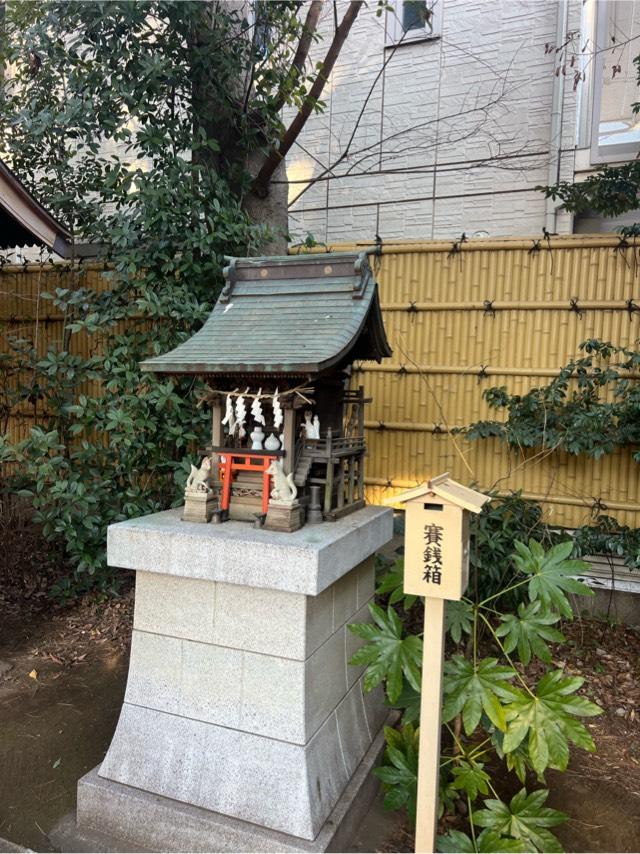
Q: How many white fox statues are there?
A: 3